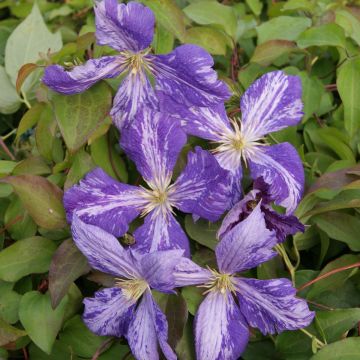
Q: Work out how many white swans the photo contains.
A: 0